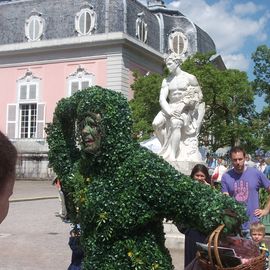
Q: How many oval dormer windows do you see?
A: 4